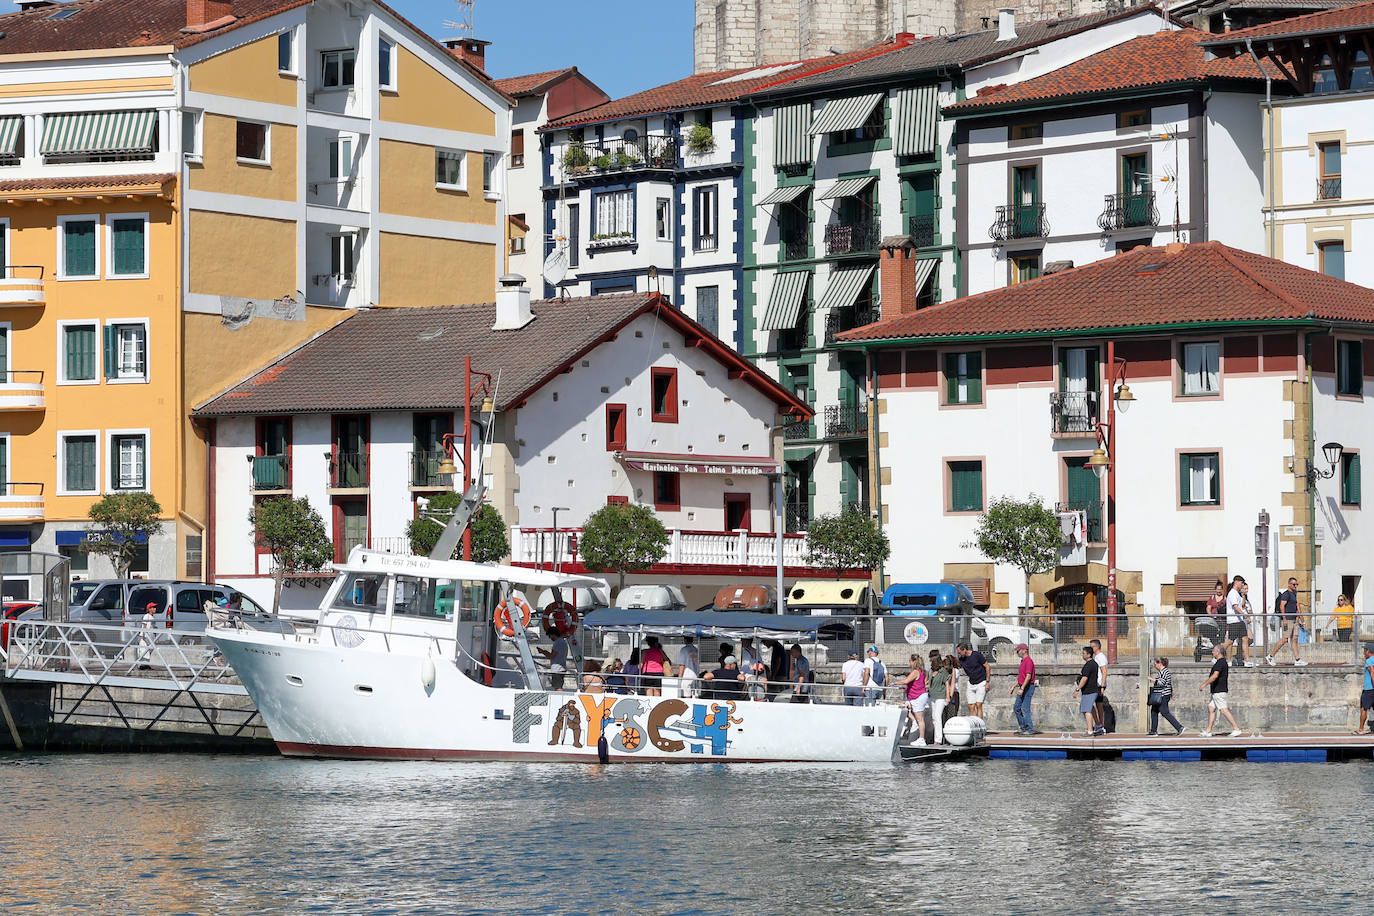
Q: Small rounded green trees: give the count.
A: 6